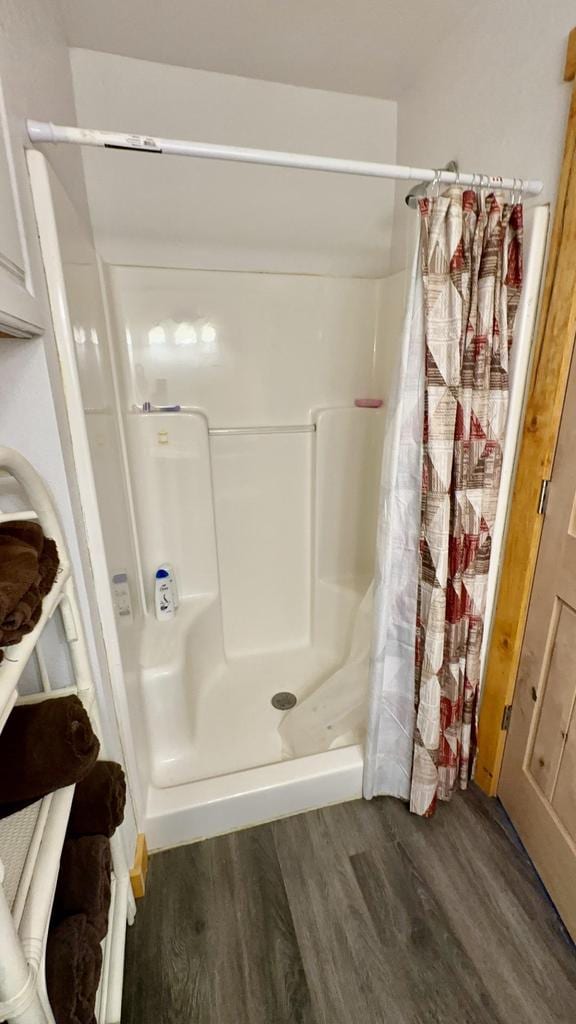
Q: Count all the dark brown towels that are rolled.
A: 4